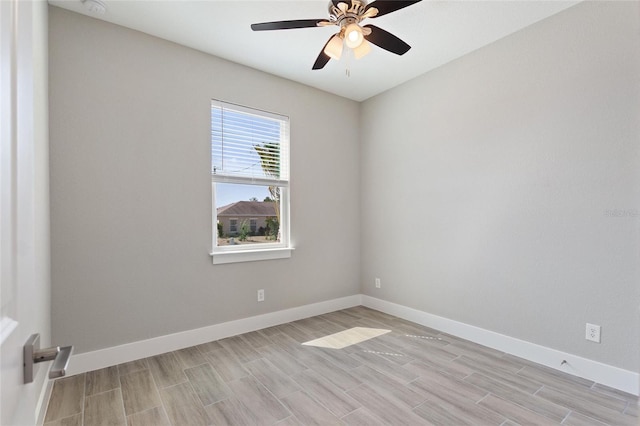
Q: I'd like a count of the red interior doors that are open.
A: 0